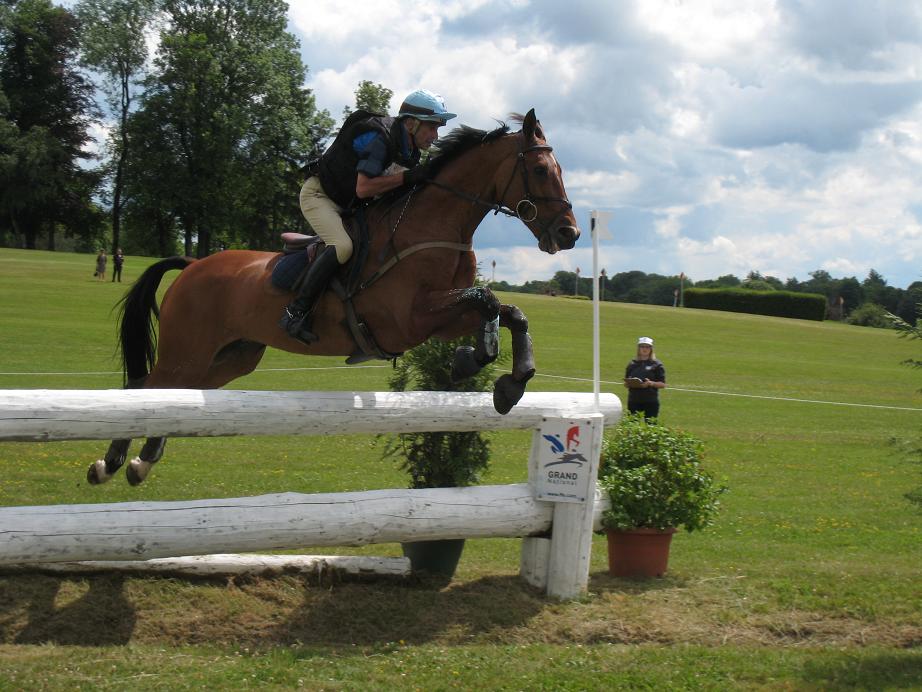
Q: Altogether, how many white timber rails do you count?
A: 3